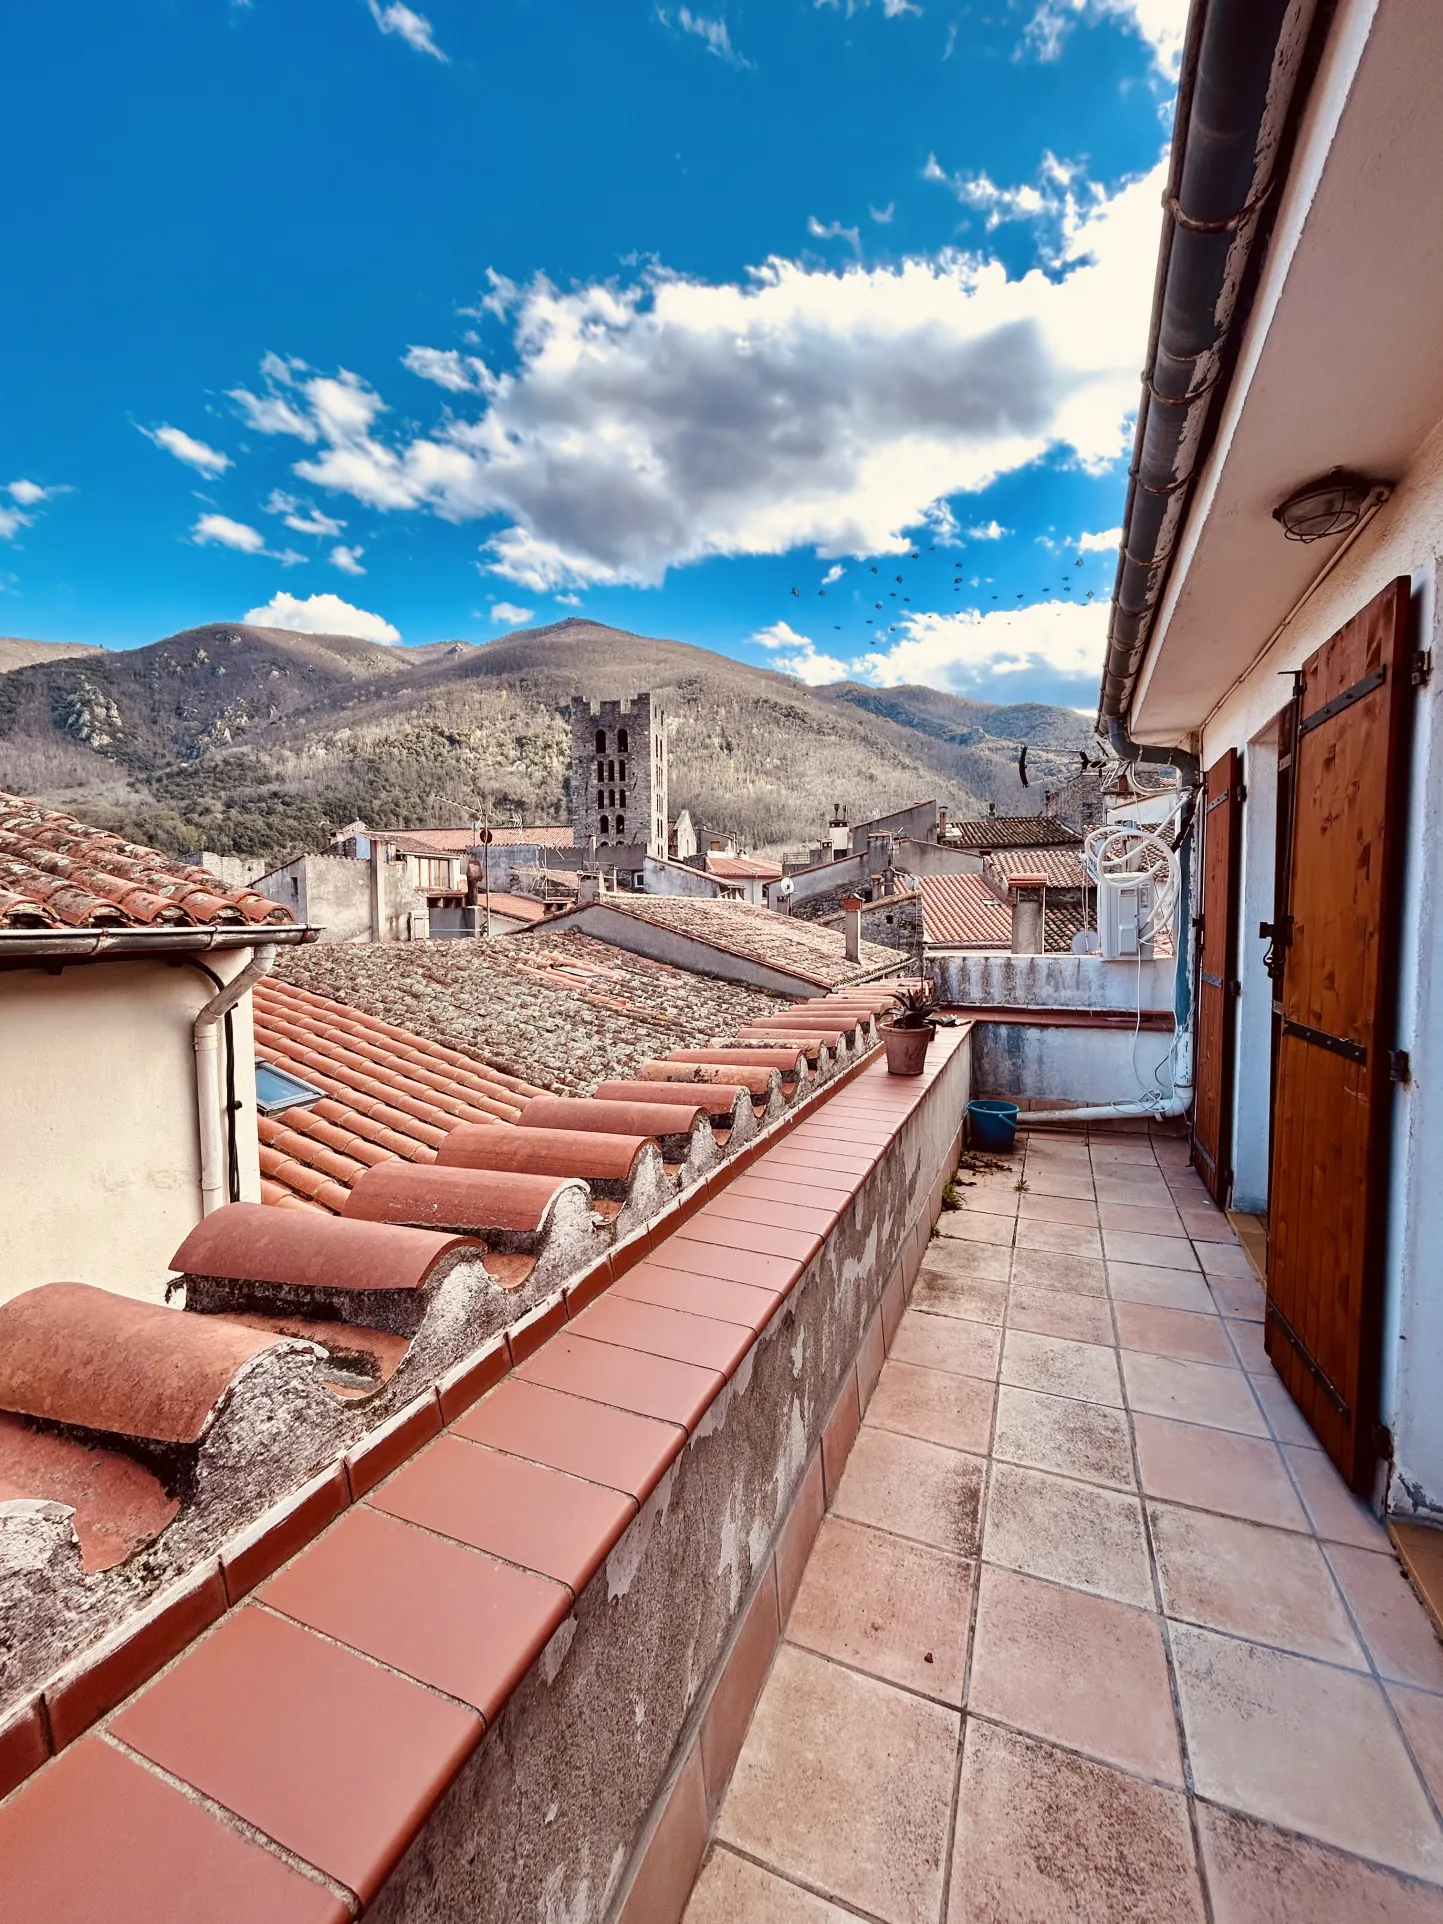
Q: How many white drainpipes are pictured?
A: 2